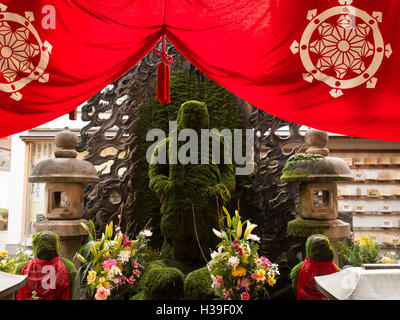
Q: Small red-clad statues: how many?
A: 2